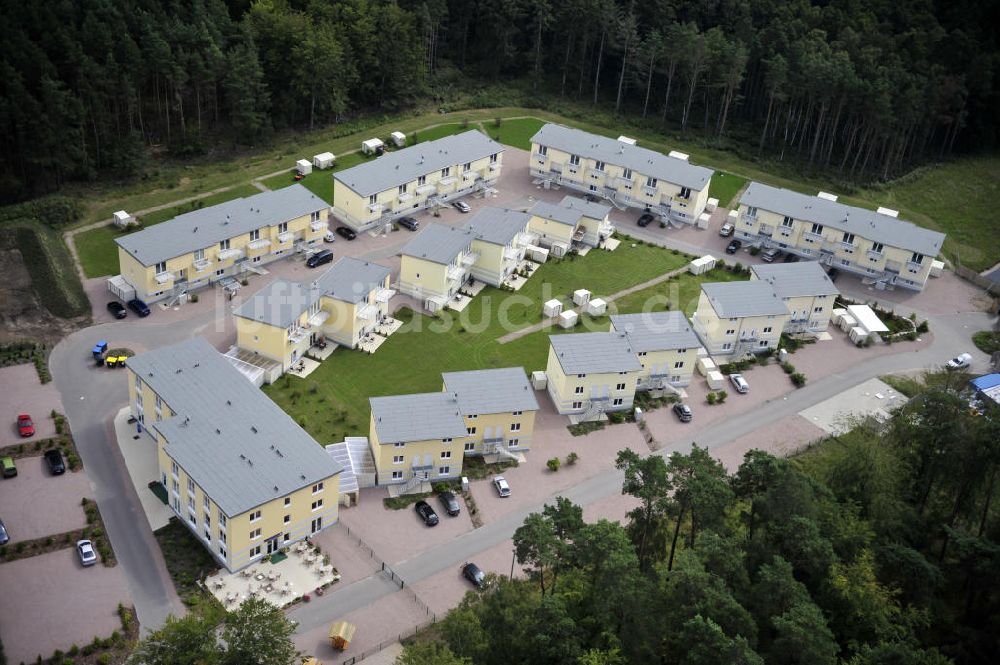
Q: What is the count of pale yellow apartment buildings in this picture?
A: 11